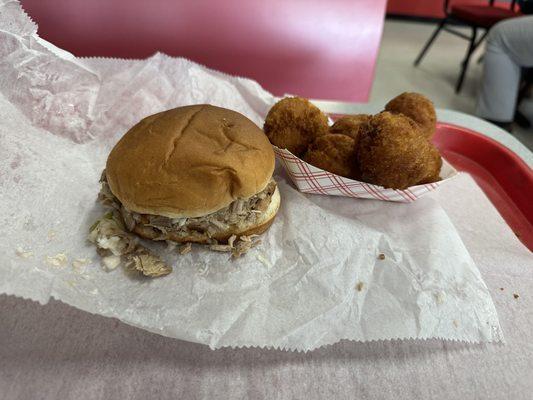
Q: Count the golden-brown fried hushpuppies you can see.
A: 6